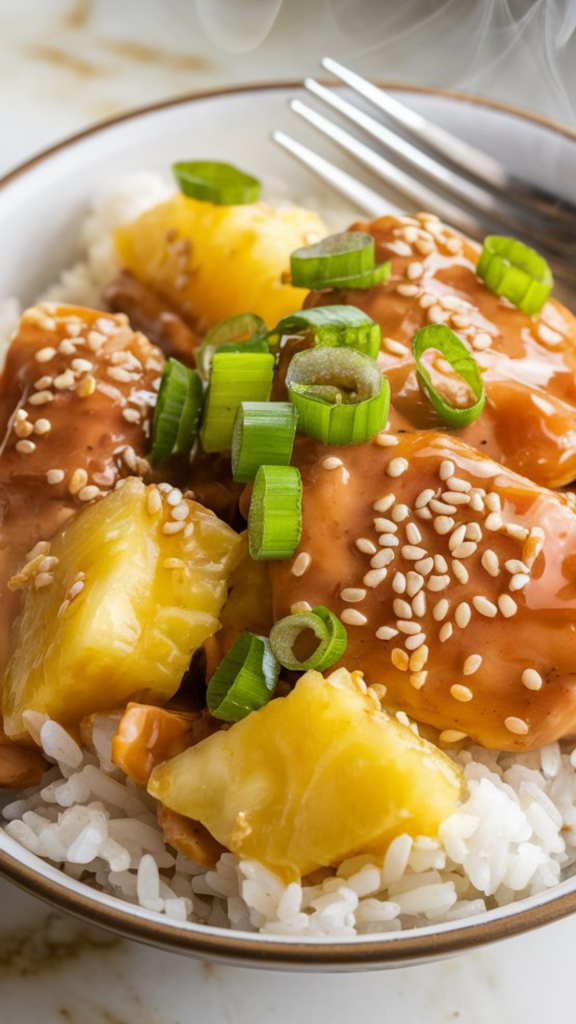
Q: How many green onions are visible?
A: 13